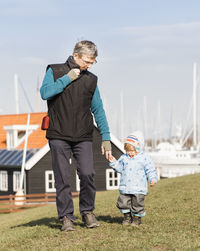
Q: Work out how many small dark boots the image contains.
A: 2